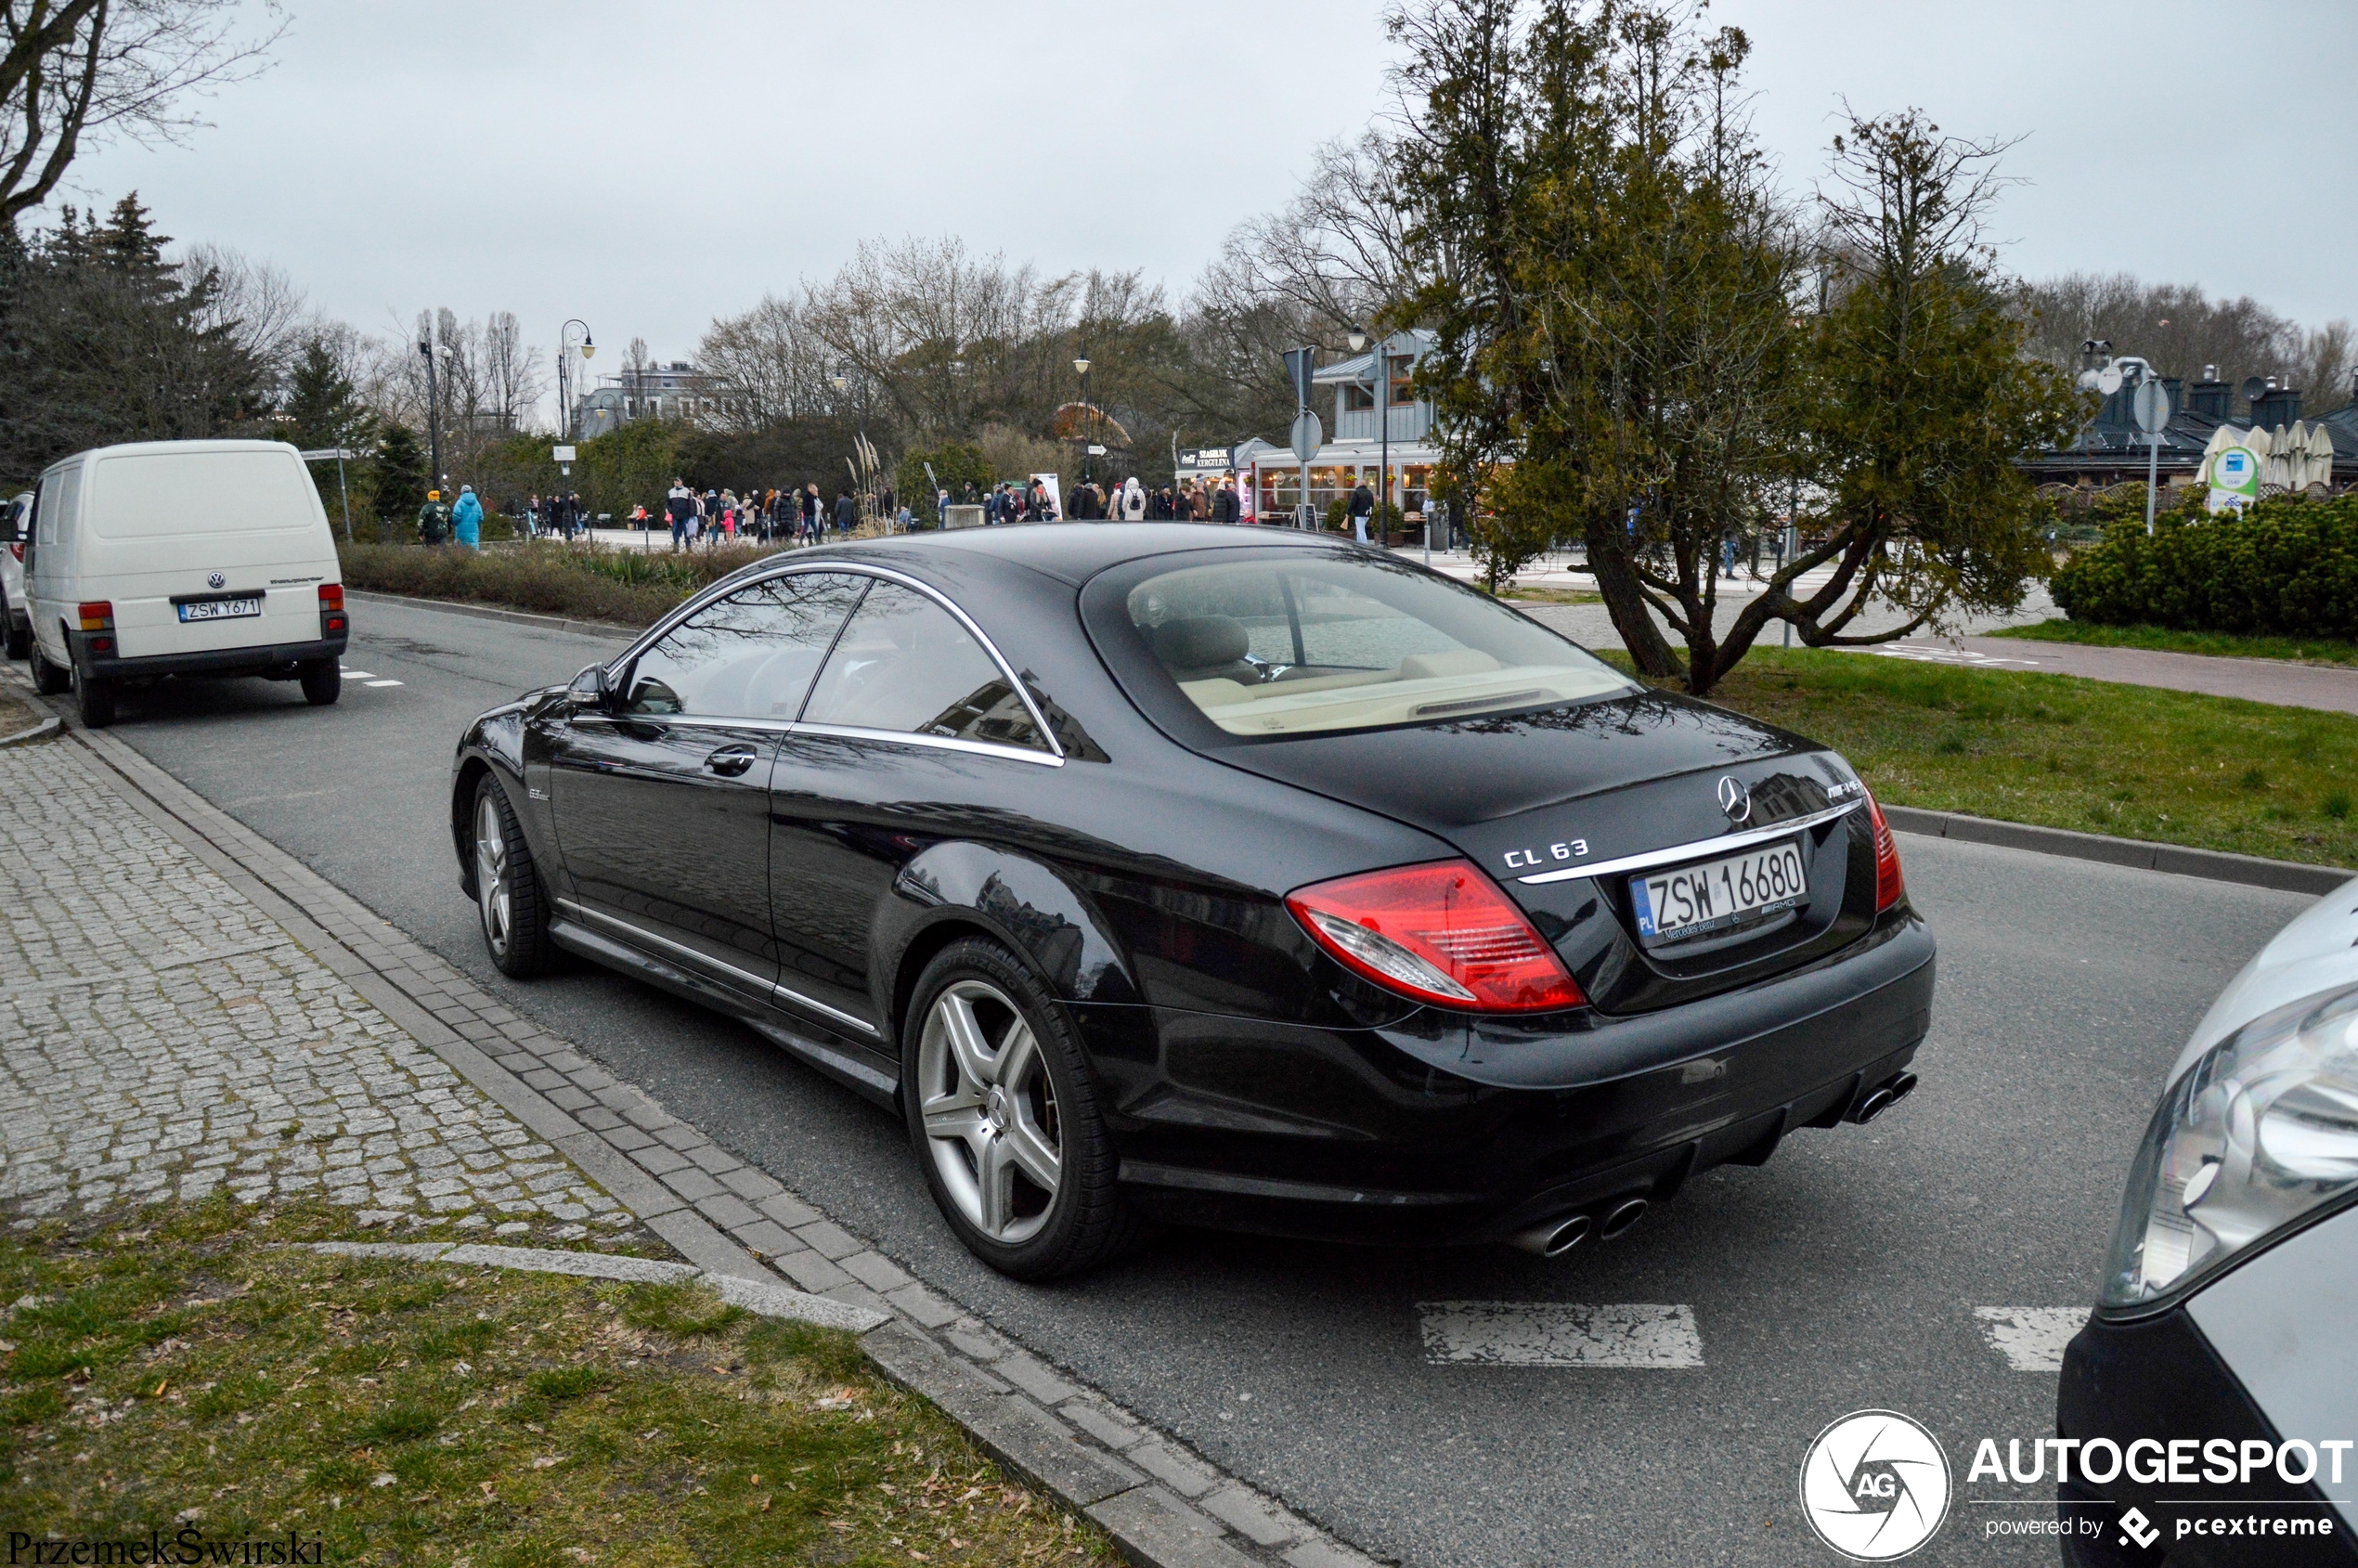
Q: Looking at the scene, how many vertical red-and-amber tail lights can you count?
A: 2